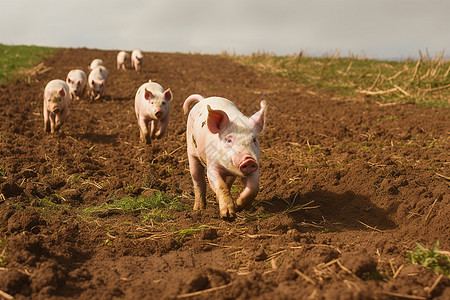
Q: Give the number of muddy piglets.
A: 8